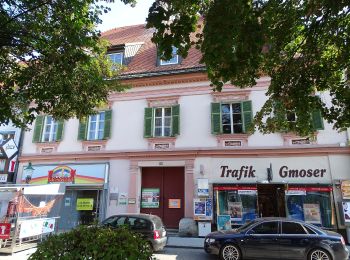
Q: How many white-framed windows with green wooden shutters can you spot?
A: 5